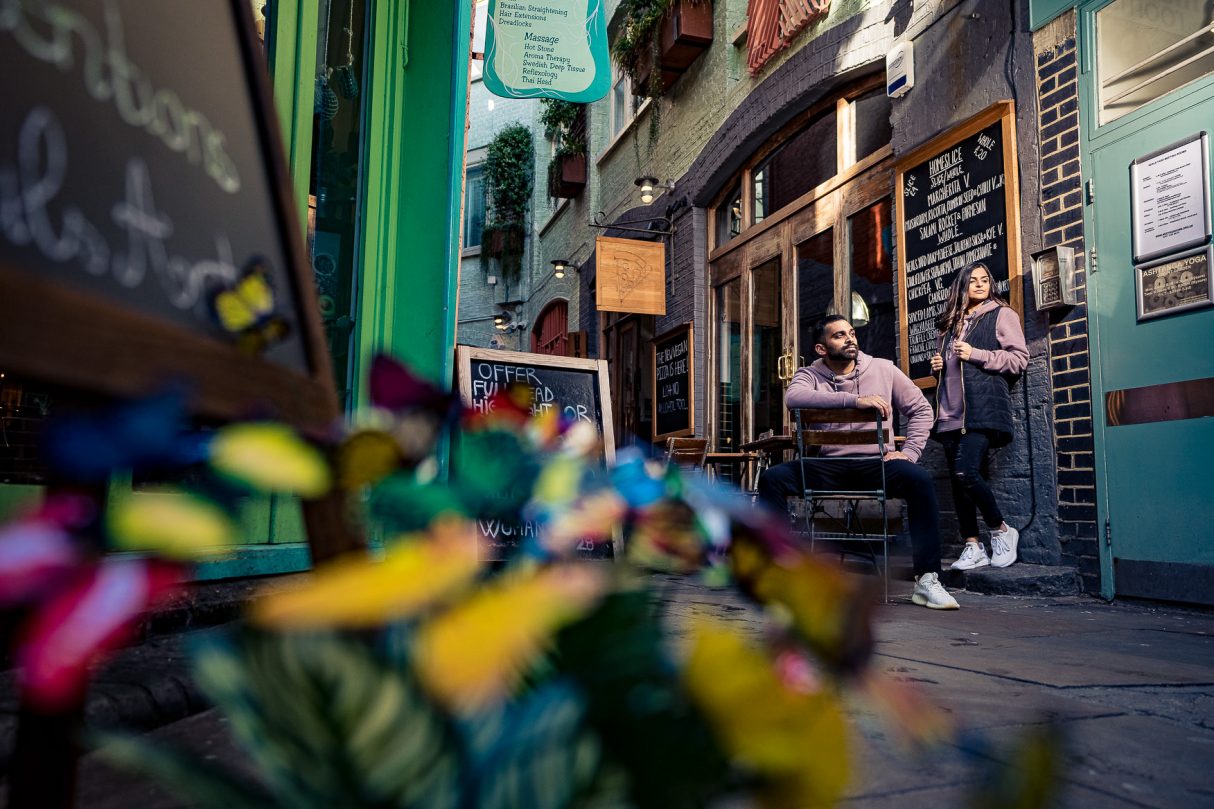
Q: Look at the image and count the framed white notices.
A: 1